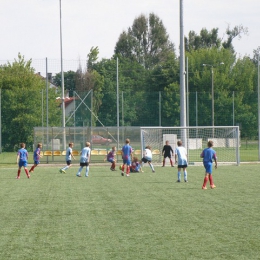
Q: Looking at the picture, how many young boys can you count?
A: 11